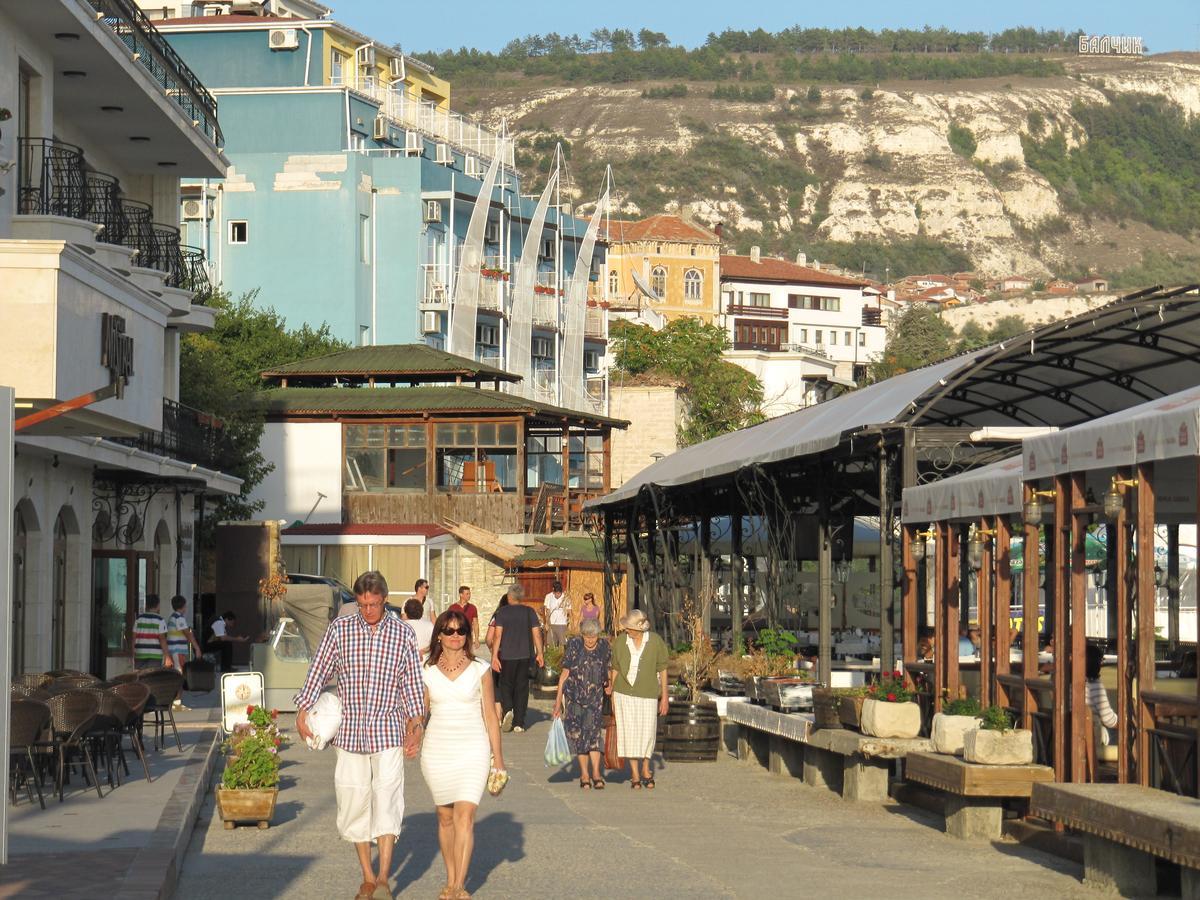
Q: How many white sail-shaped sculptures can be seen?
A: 3